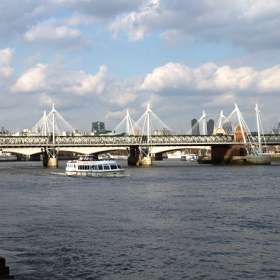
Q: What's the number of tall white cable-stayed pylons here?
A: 8